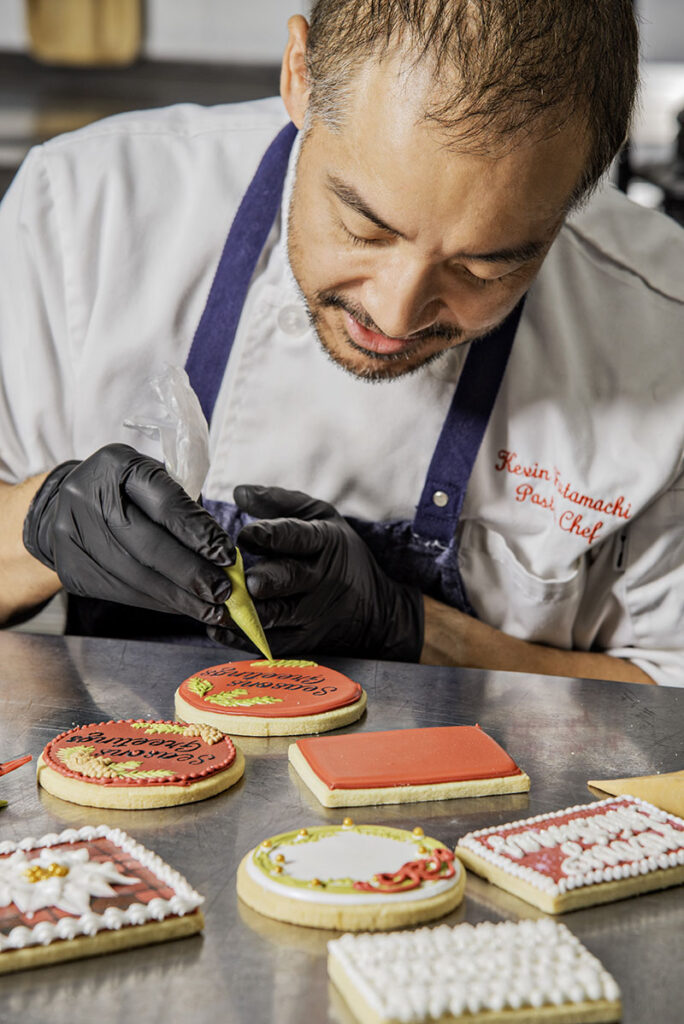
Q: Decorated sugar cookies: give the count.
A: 7